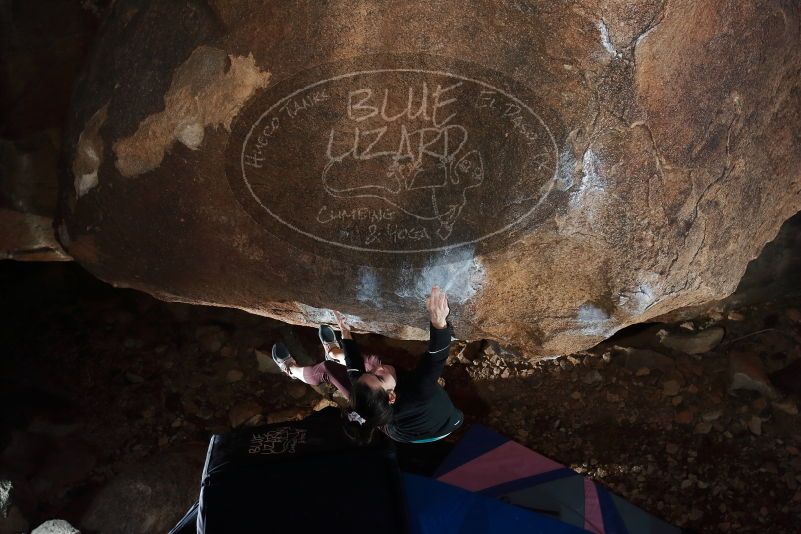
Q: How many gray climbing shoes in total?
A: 2